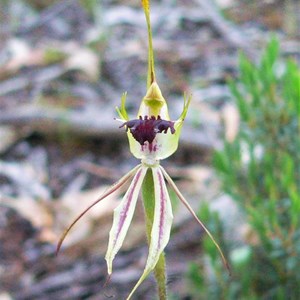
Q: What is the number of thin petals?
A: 2